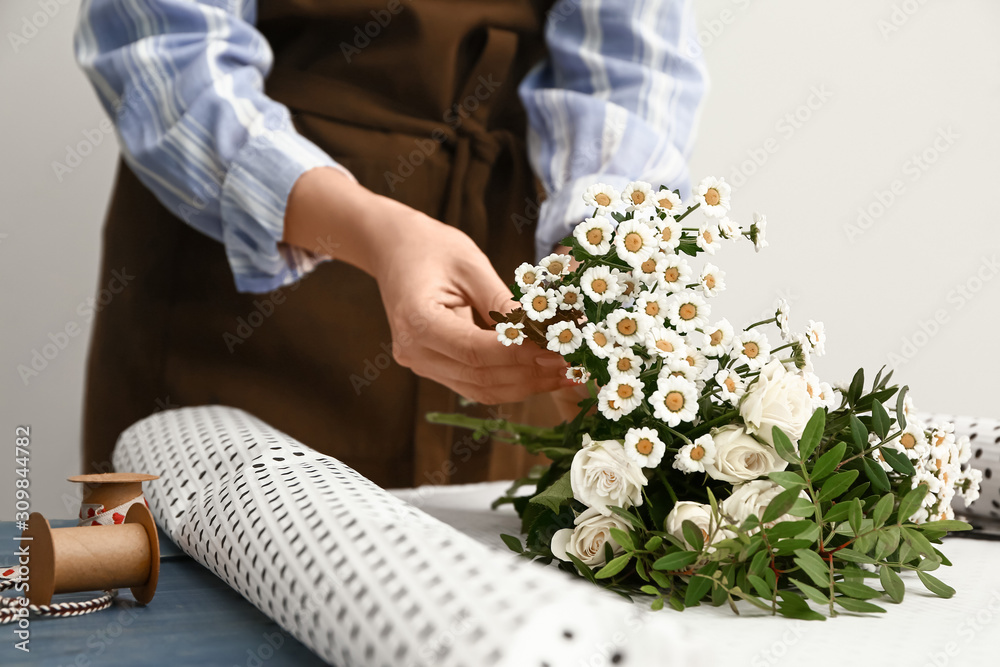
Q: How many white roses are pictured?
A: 6